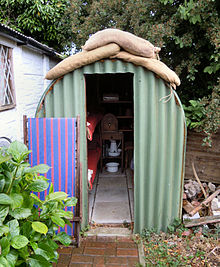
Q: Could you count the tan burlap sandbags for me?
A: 3